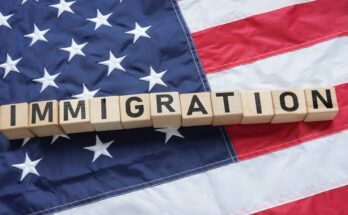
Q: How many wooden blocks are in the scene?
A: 11